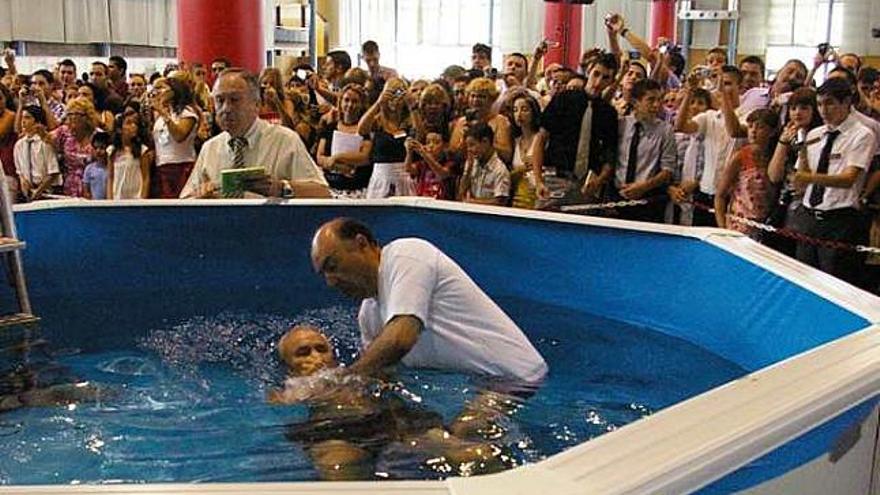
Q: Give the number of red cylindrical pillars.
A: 3